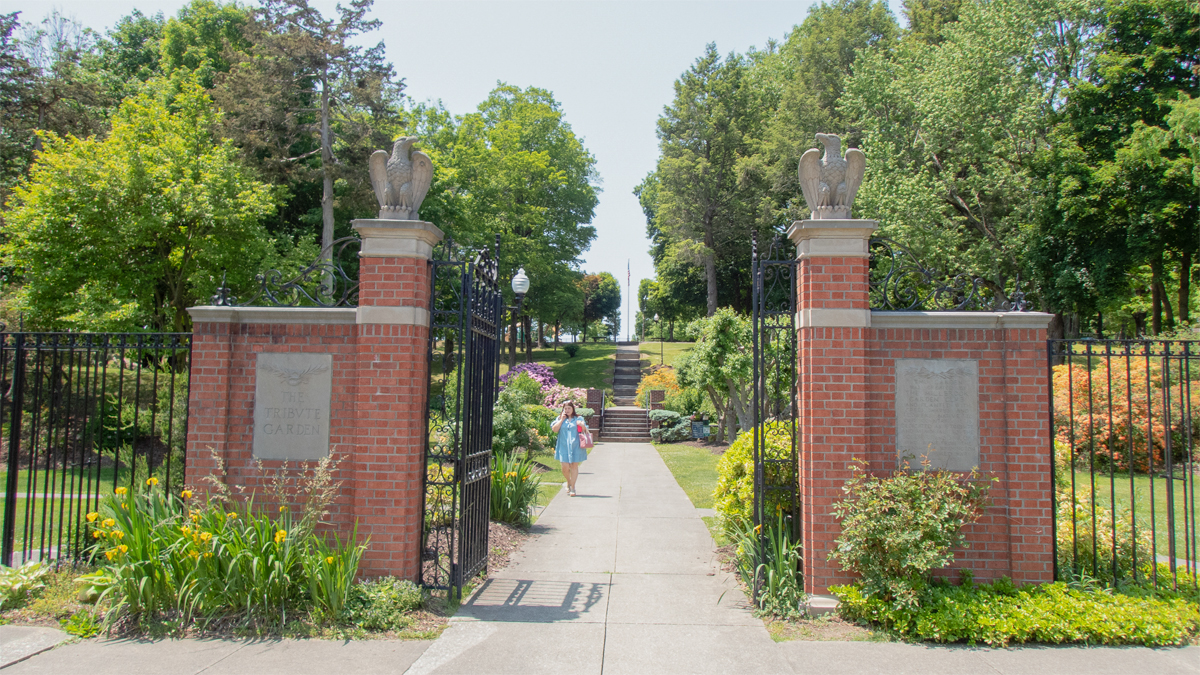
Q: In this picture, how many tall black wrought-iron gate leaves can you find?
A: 2